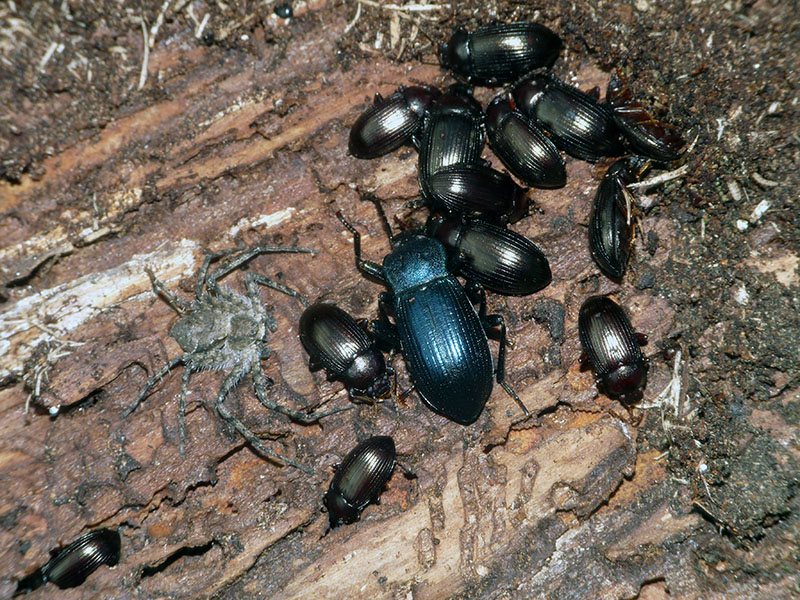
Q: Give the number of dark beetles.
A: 13